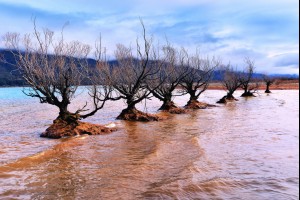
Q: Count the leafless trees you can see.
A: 7